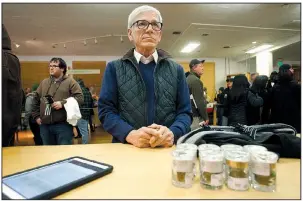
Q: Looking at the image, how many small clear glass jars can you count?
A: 8